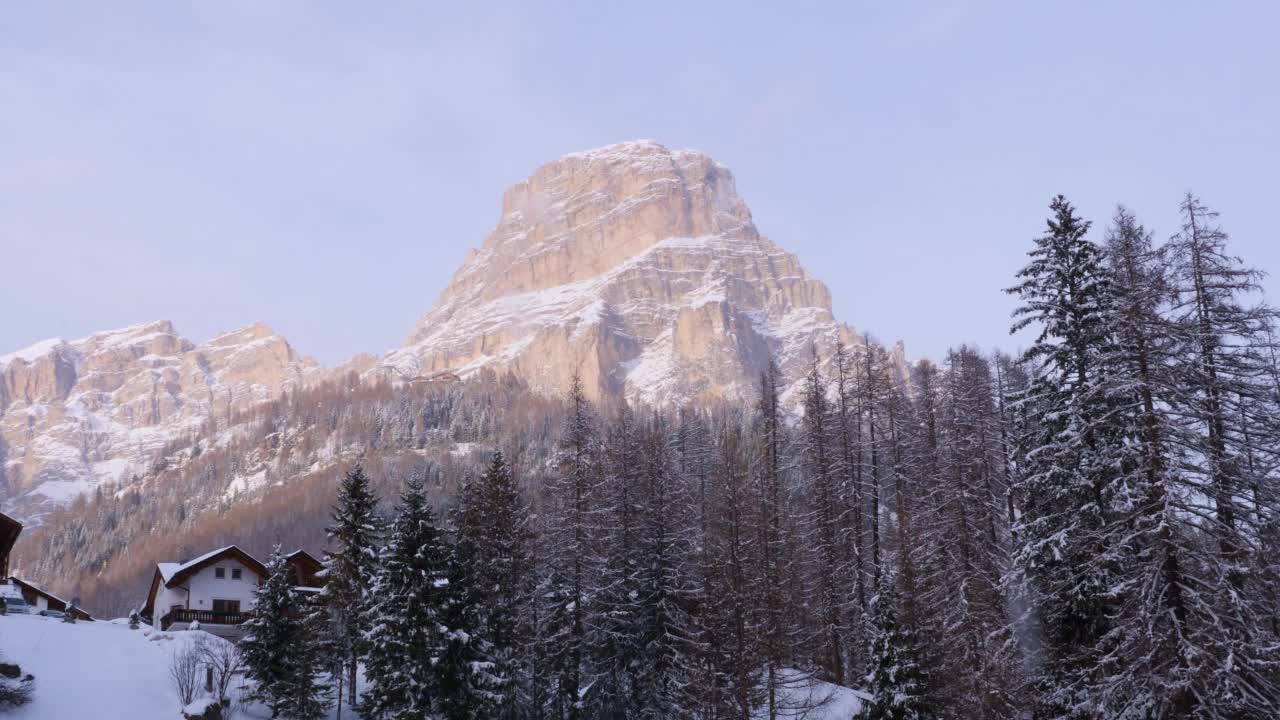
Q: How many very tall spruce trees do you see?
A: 3